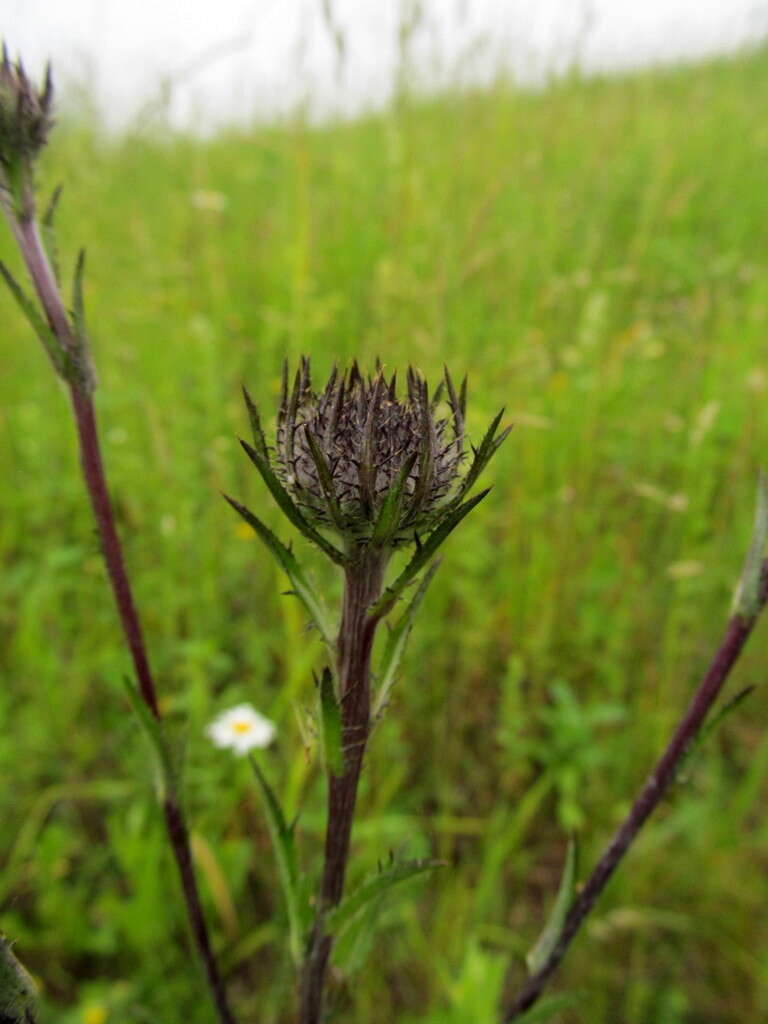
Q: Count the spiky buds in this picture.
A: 2